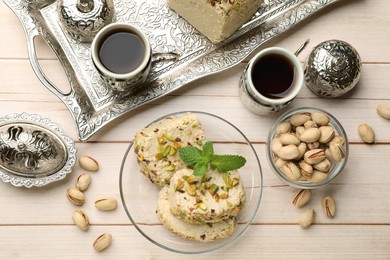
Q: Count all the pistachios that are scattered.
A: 11